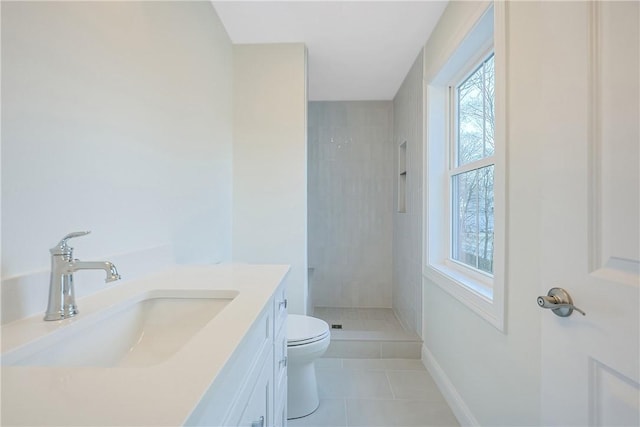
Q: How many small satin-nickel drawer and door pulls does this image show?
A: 3